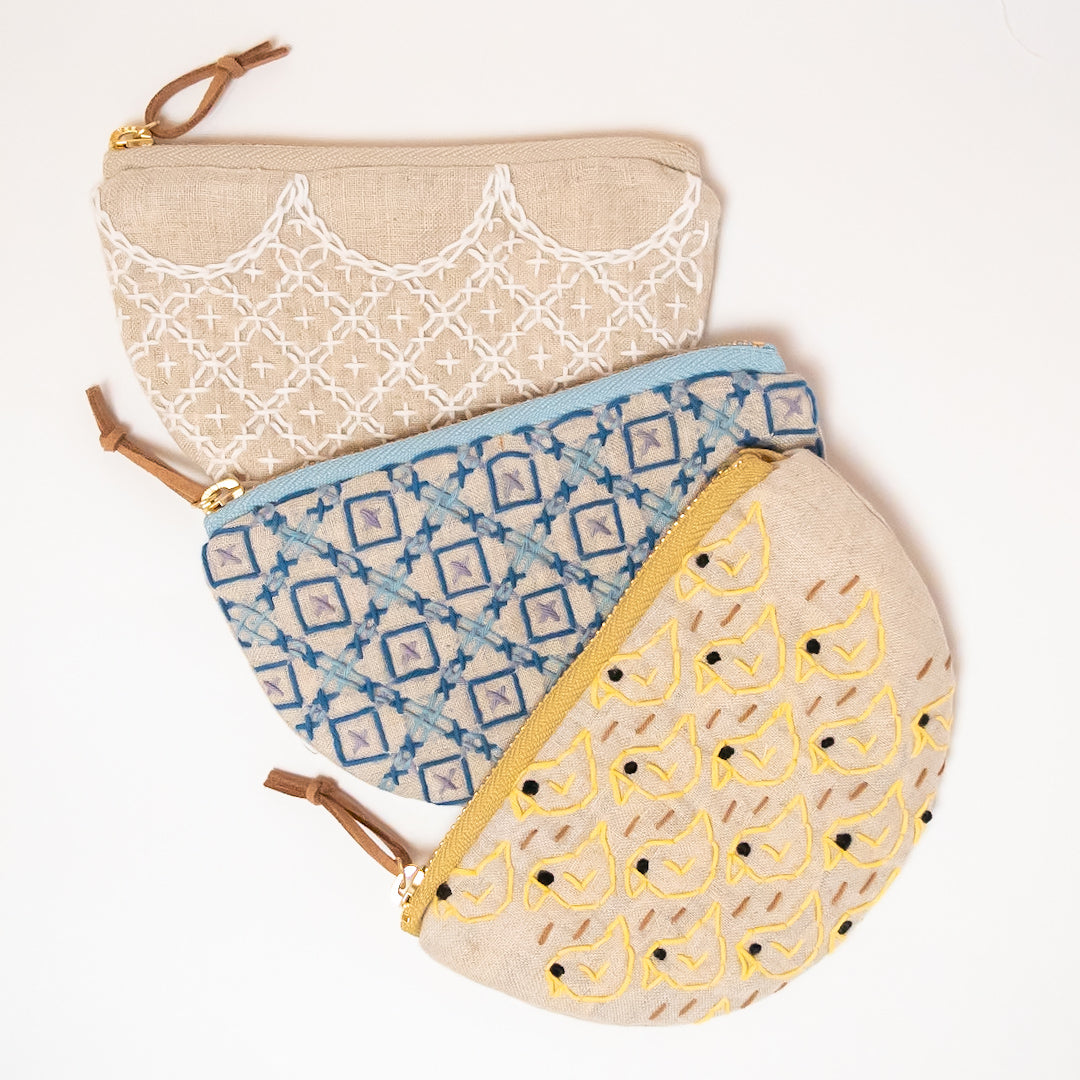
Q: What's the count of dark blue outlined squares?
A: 14